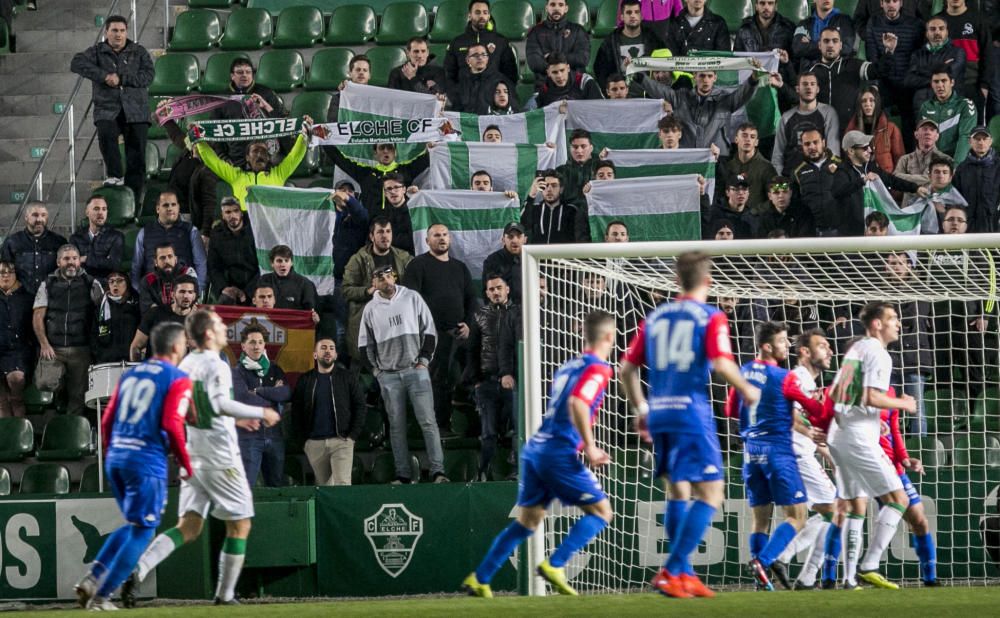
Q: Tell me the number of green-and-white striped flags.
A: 10